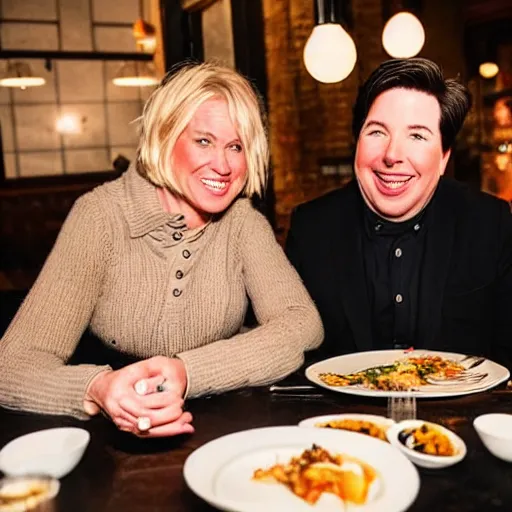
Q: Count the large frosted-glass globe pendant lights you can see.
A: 2